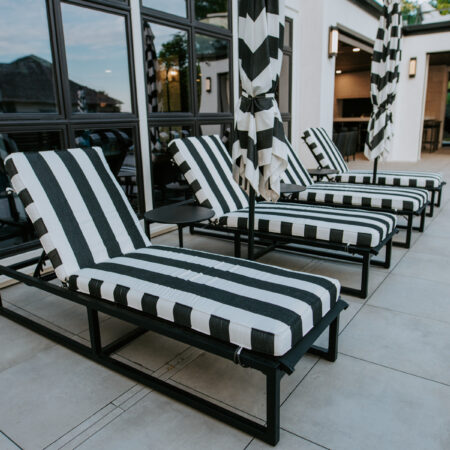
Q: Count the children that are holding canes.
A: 0